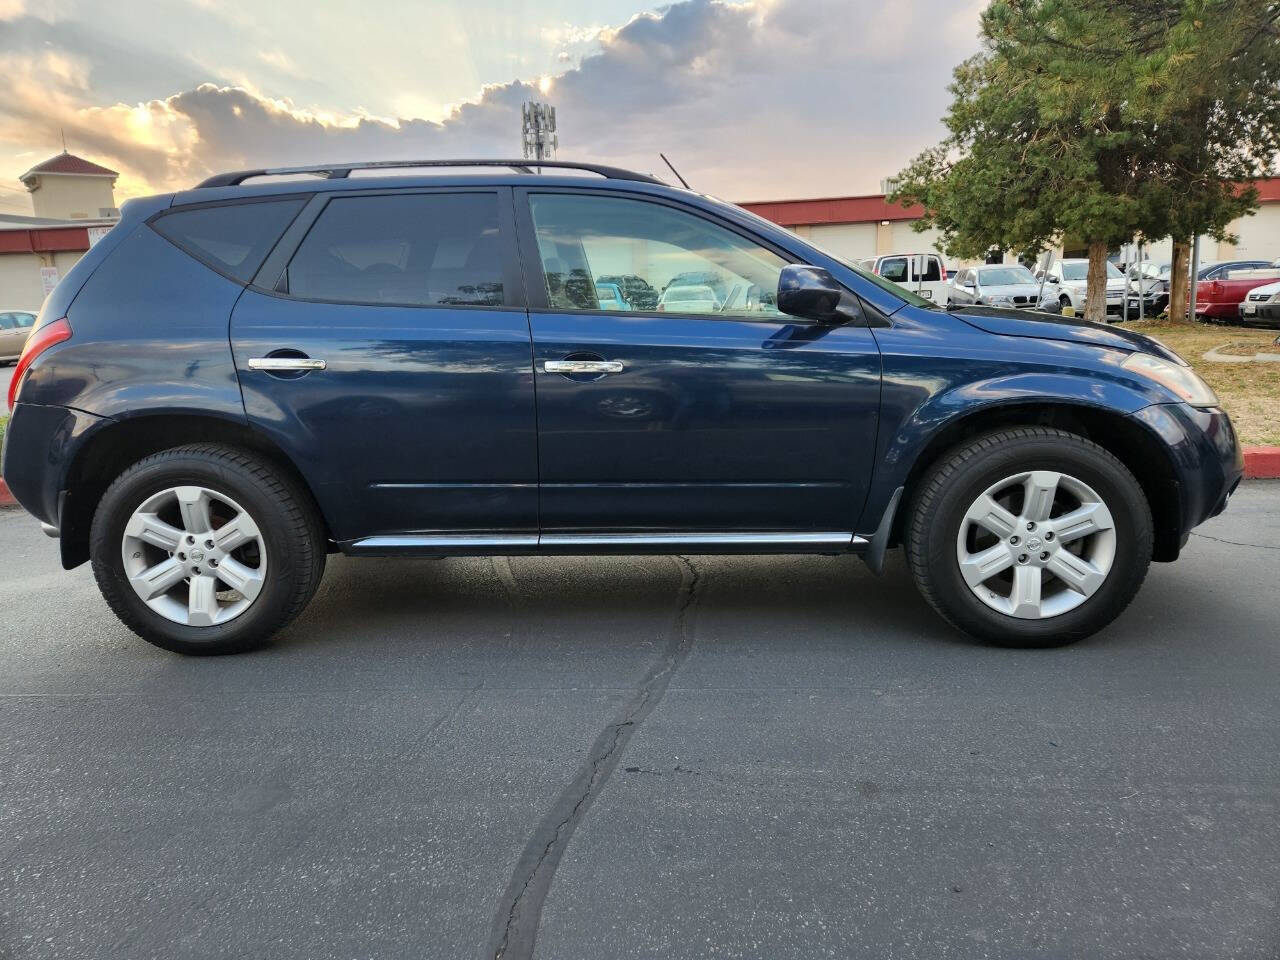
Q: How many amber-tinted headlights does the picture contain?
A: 1